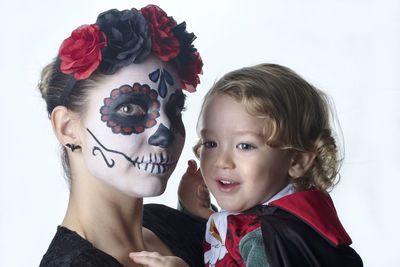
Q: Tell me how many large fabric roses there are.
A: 5